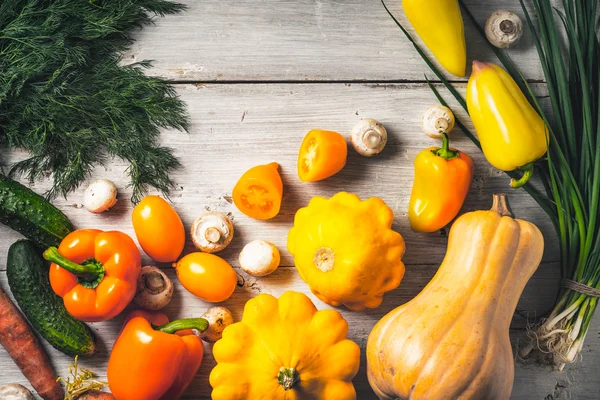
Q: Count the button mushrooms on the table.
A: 9